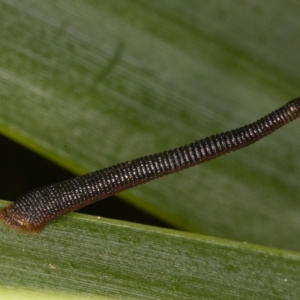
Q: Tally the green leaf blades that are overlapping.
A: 2